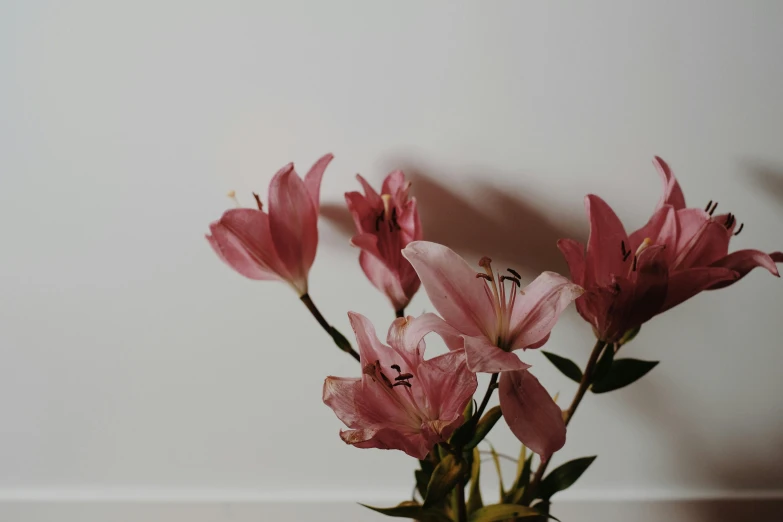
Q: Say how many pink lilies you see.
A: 6